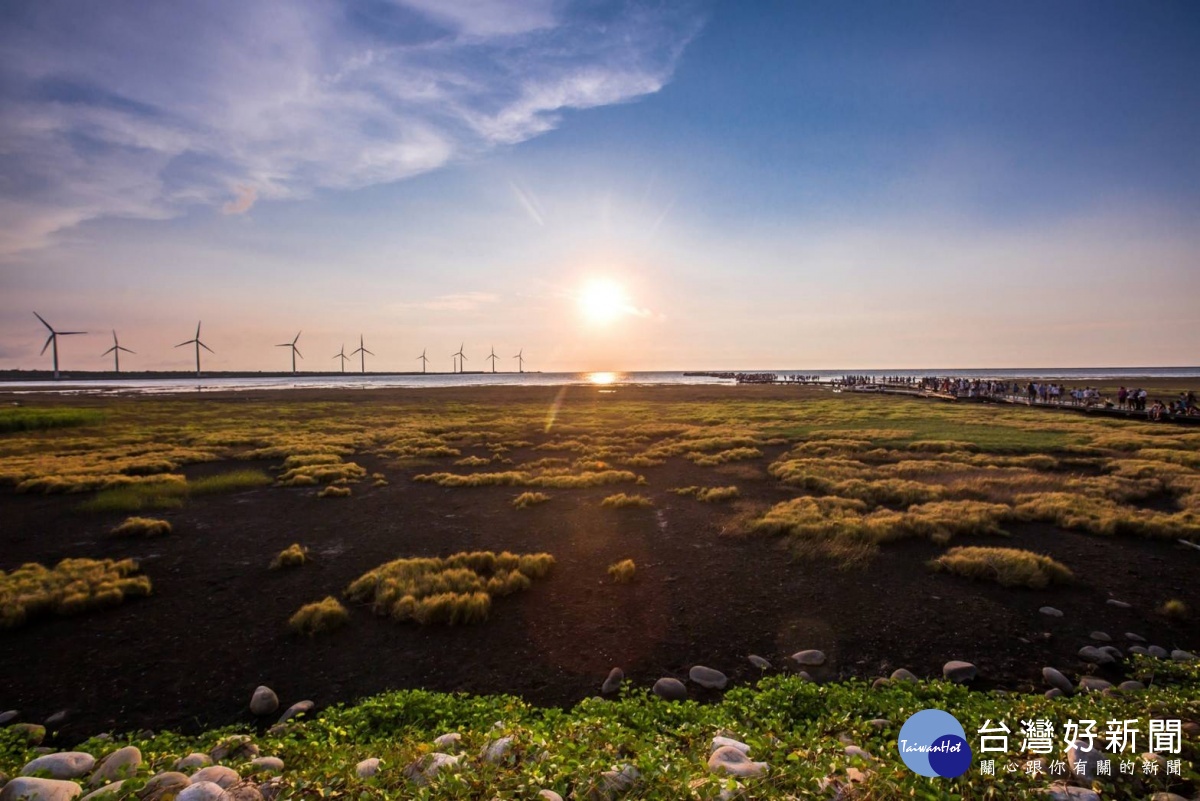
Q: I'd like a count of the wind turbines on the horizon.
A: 10